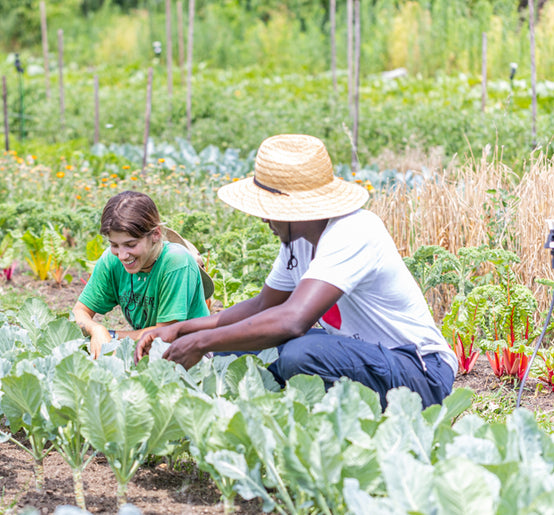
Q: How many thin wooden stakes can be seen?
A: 13